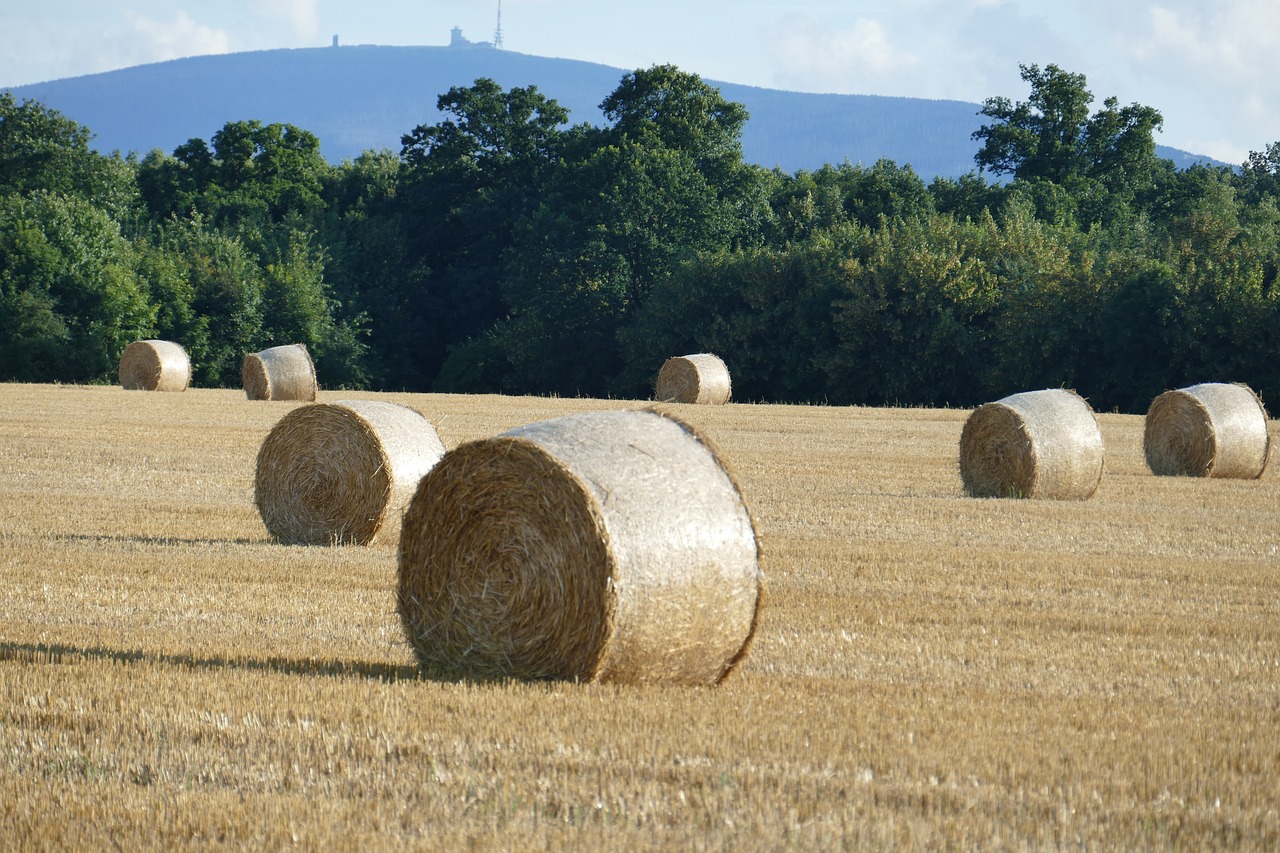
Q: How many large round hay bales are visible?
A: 7